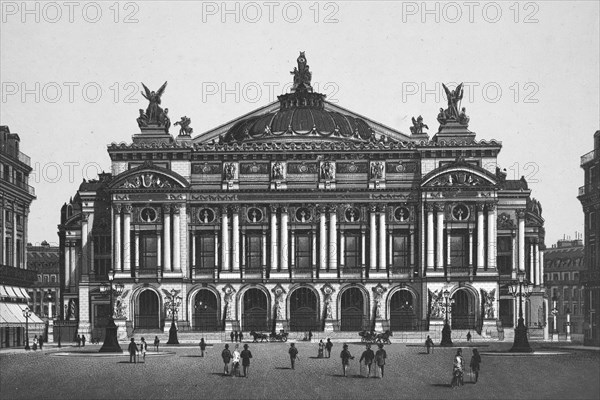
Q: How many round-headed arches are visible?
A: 7